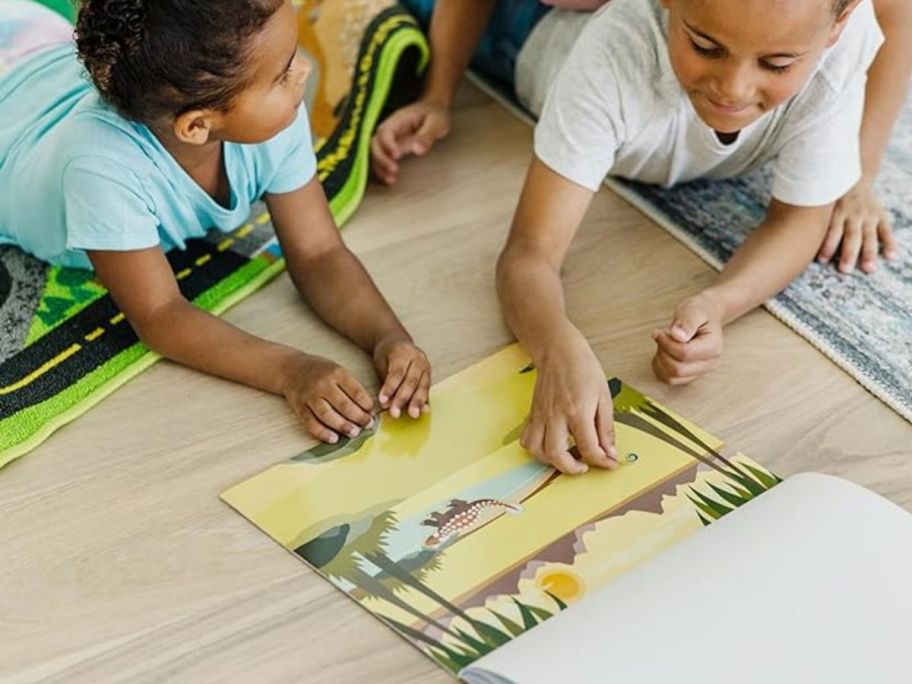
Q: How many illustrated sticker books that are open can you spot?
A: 1